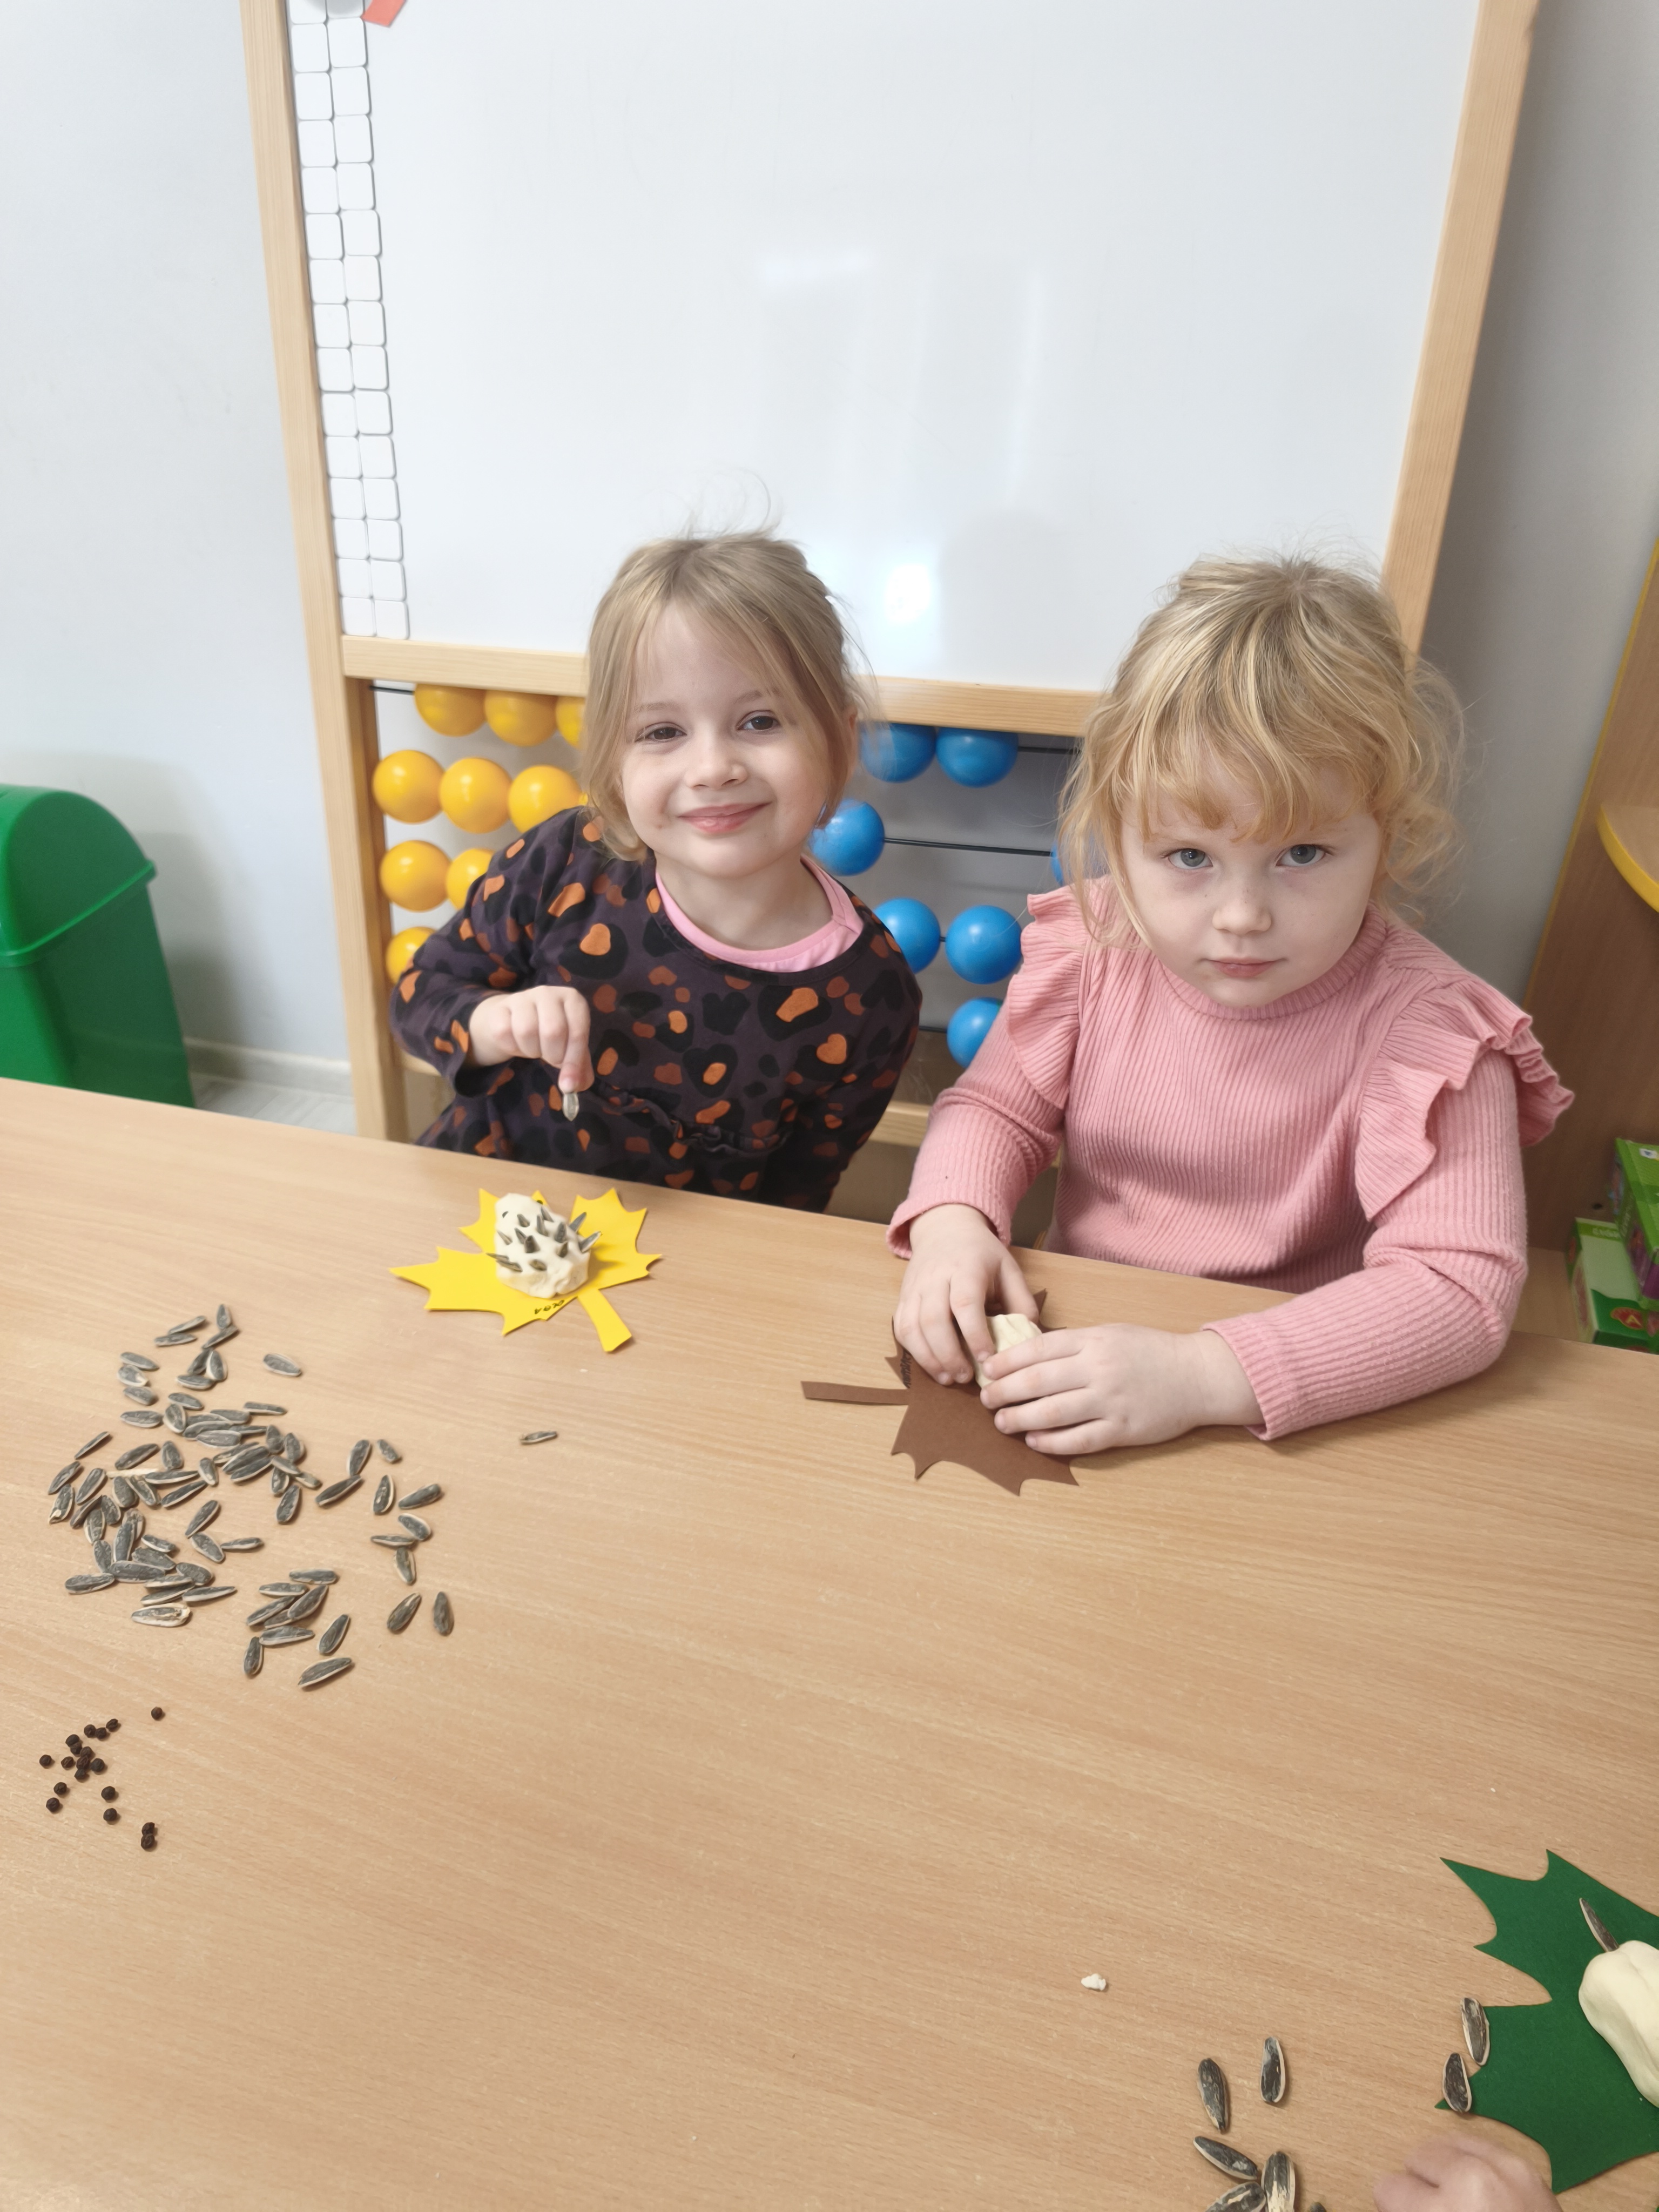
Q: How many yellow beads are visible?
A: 9